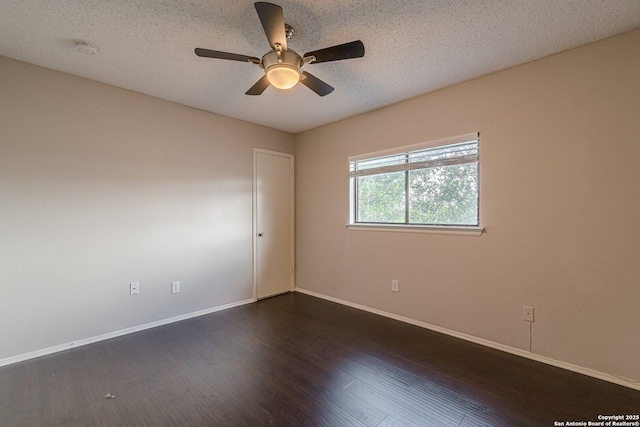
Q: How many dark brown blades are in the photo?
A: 5